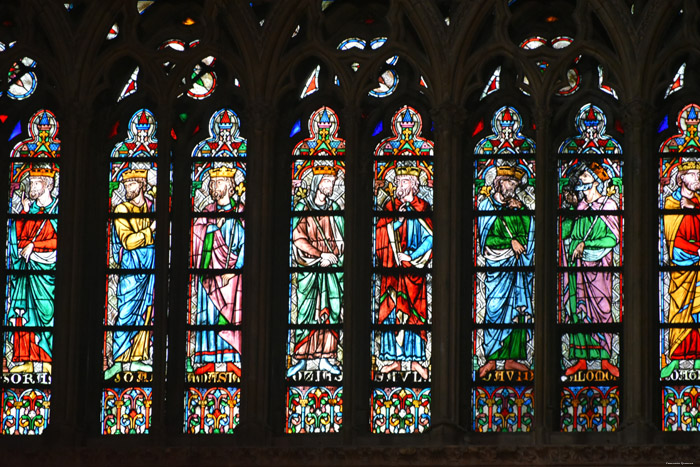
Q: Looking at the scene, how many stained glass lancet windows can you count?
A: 8